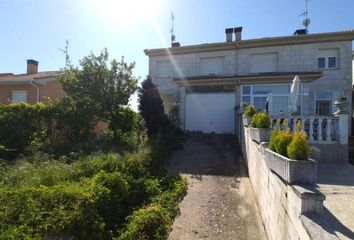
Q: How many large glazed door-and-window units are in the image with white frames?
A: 1